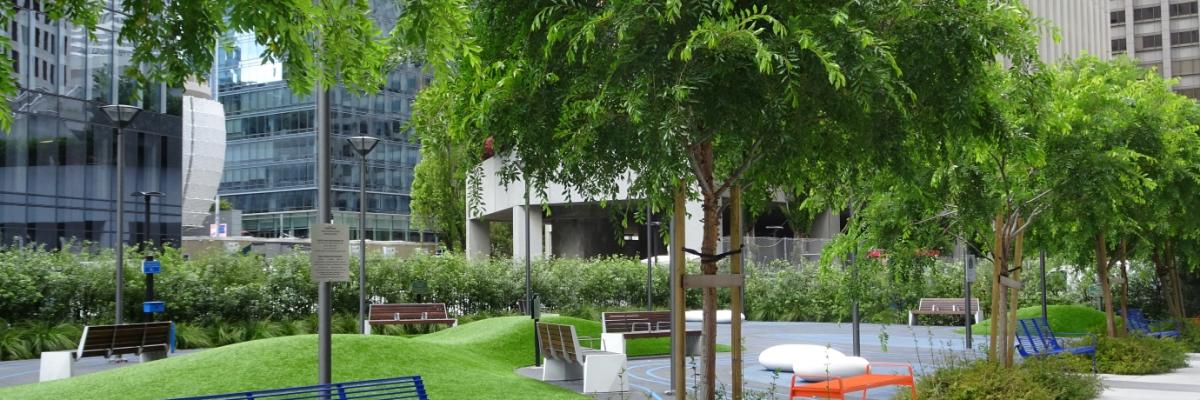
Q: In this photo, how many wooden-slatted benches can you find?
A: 5